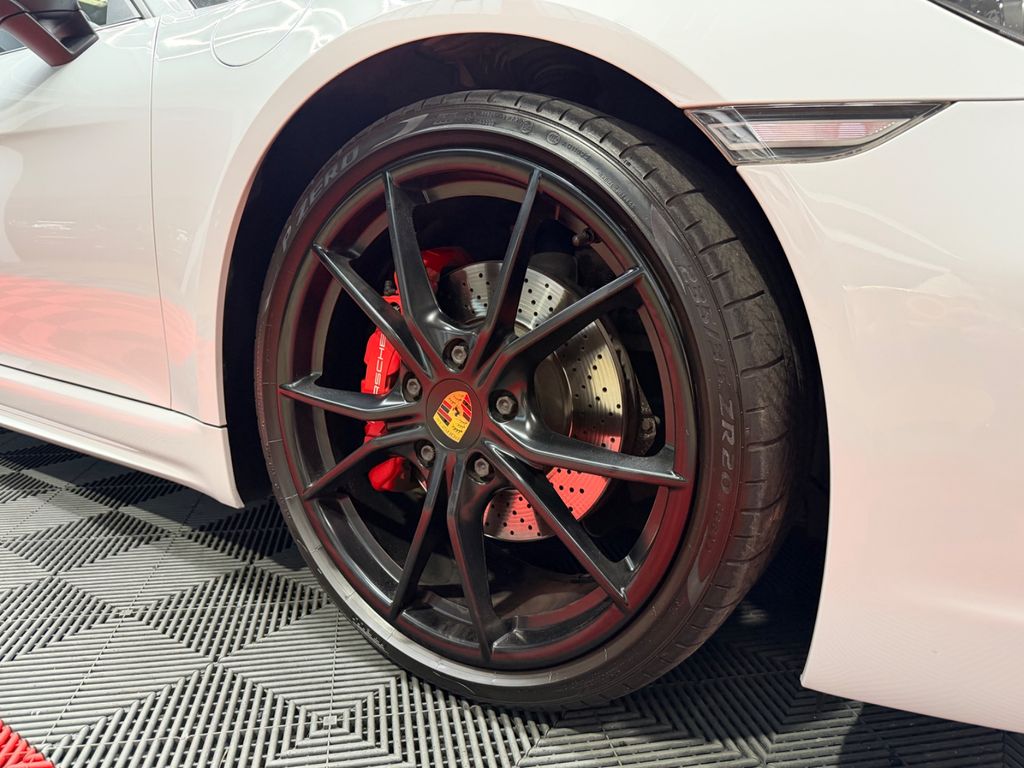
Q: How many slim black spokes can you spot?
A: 10